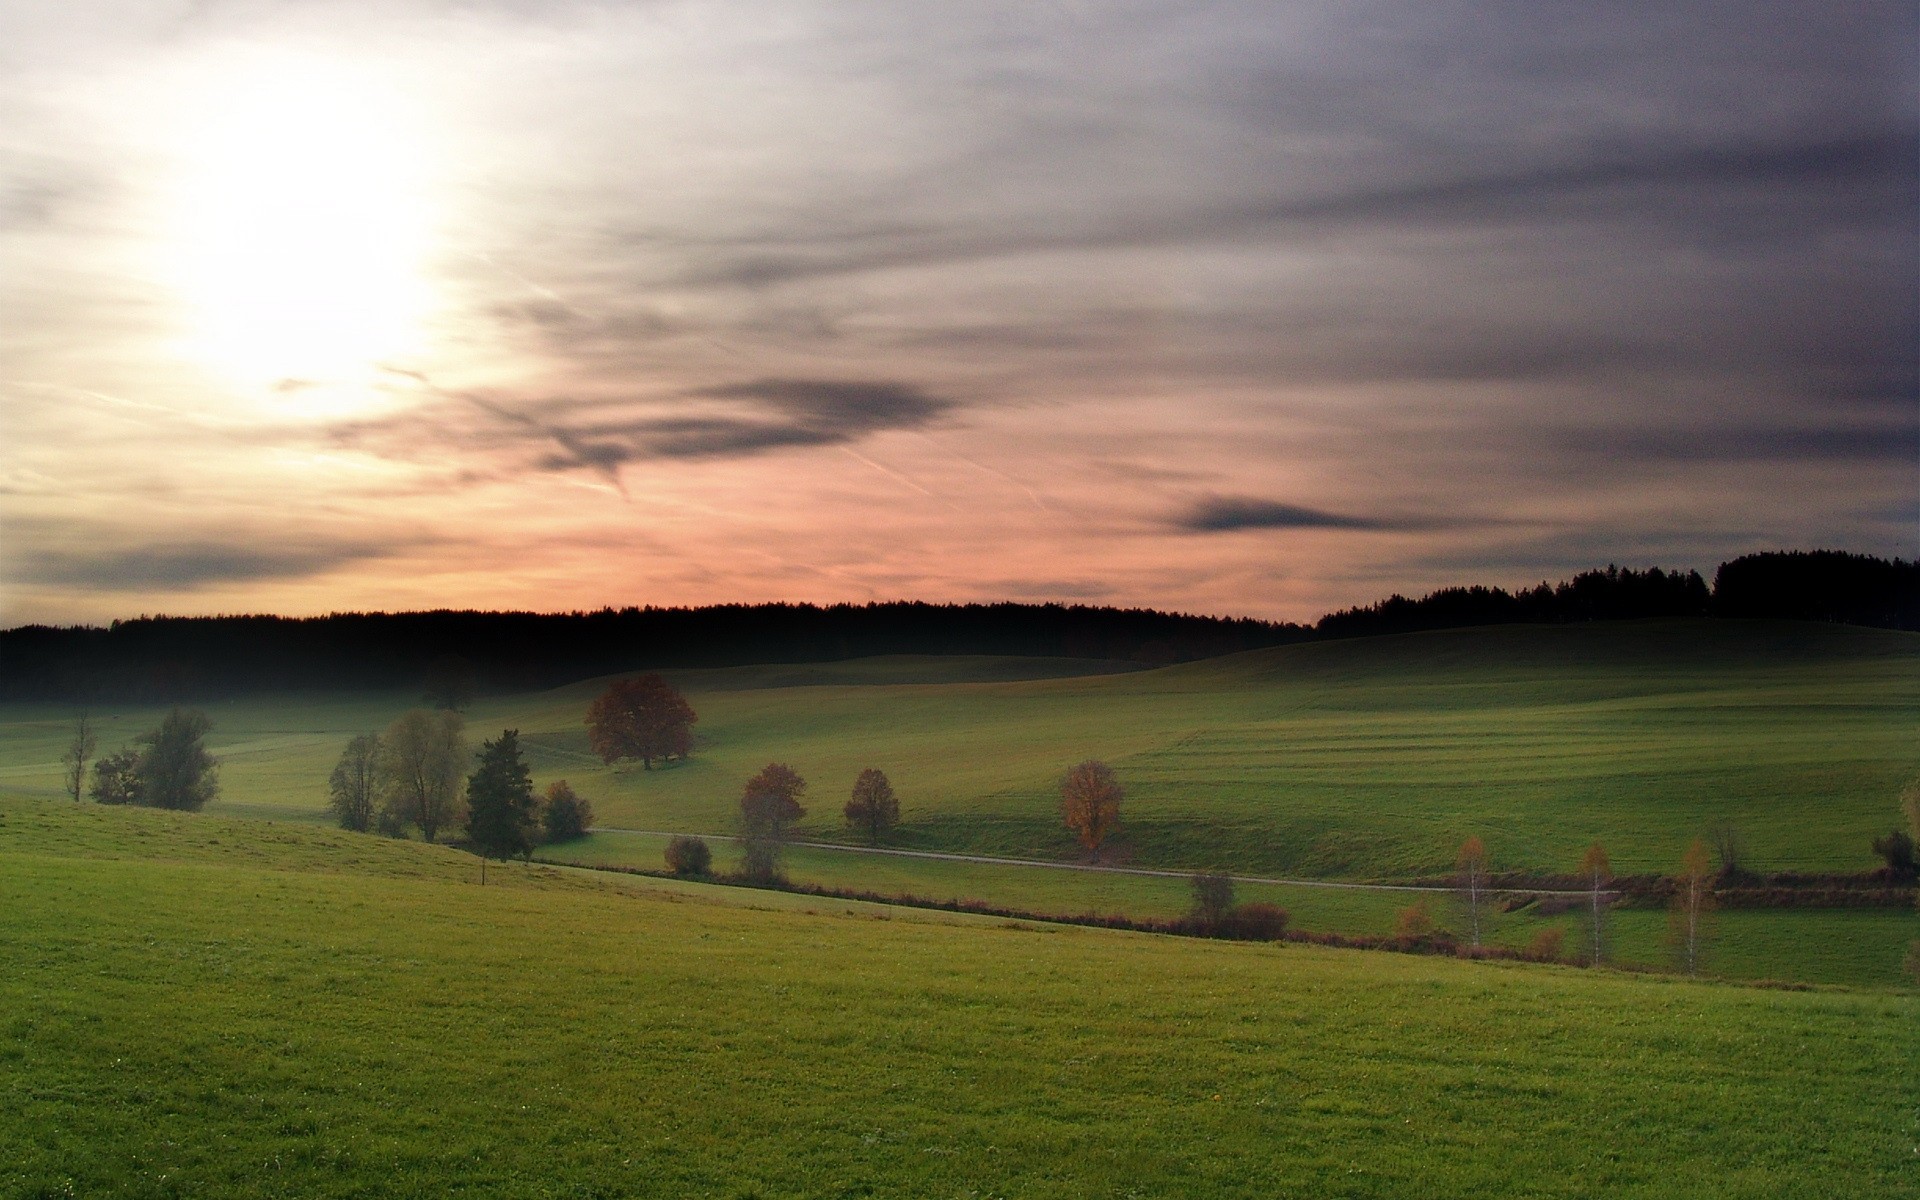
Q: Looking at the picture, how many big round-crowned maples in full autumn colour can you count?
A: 1